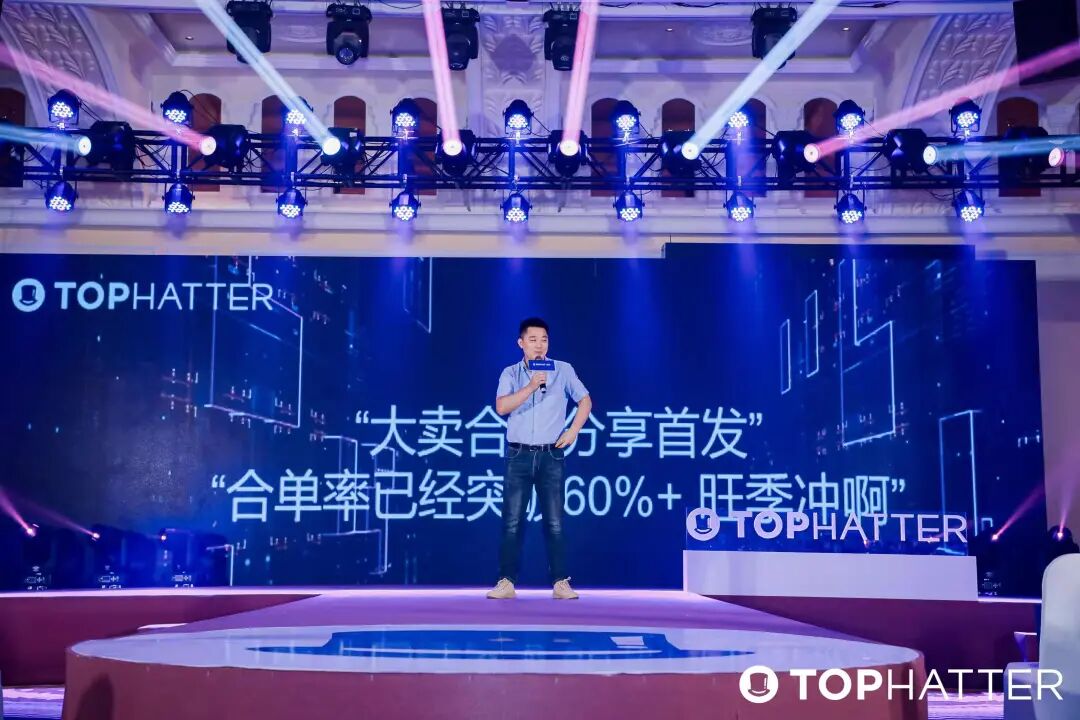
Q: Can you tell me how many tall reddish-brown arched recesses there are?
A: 10